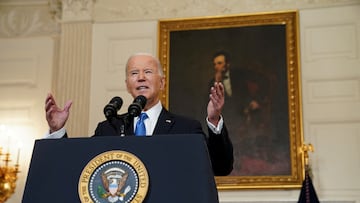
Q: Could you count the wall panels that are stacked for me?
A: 3